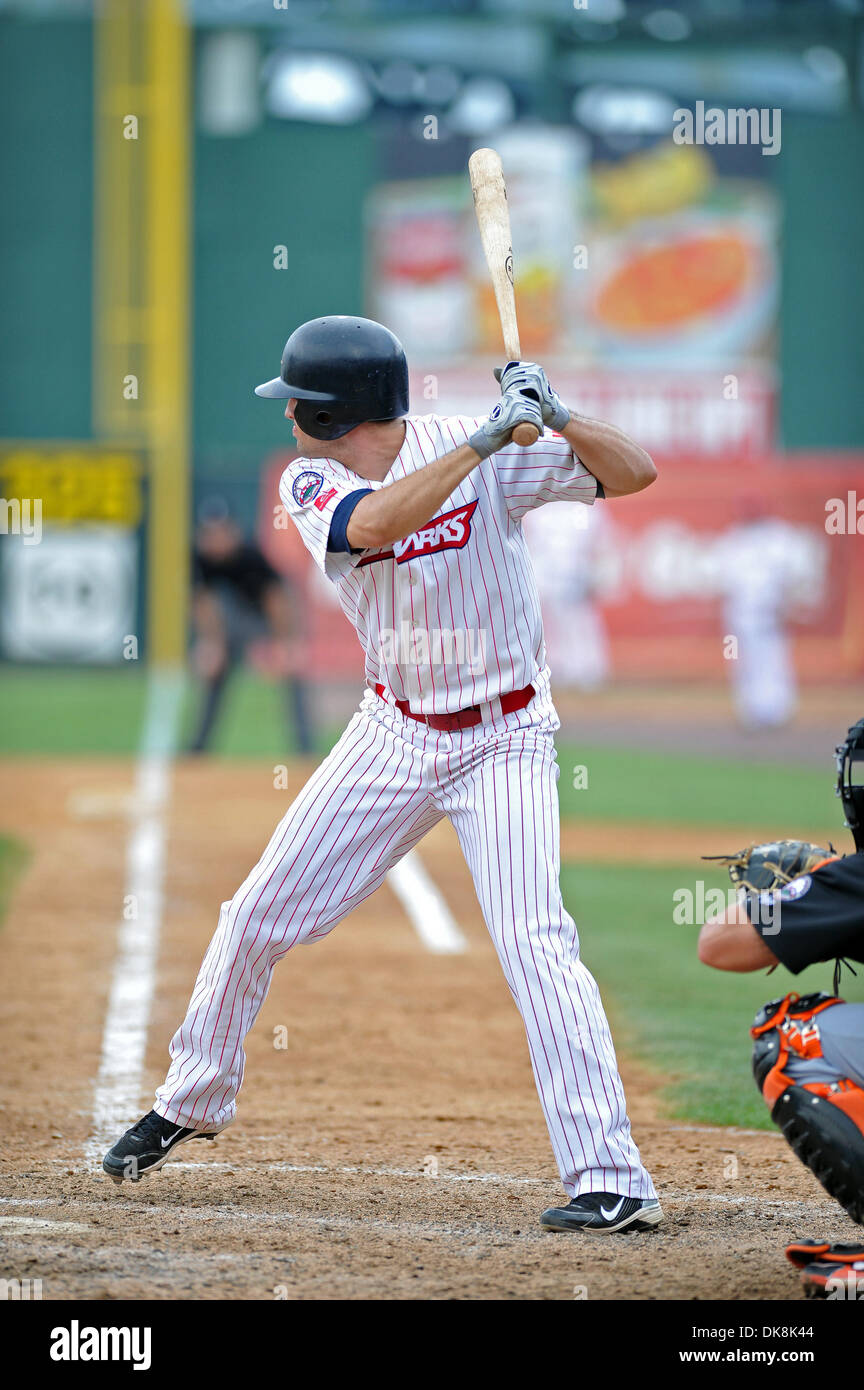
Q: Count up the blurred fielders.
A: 3